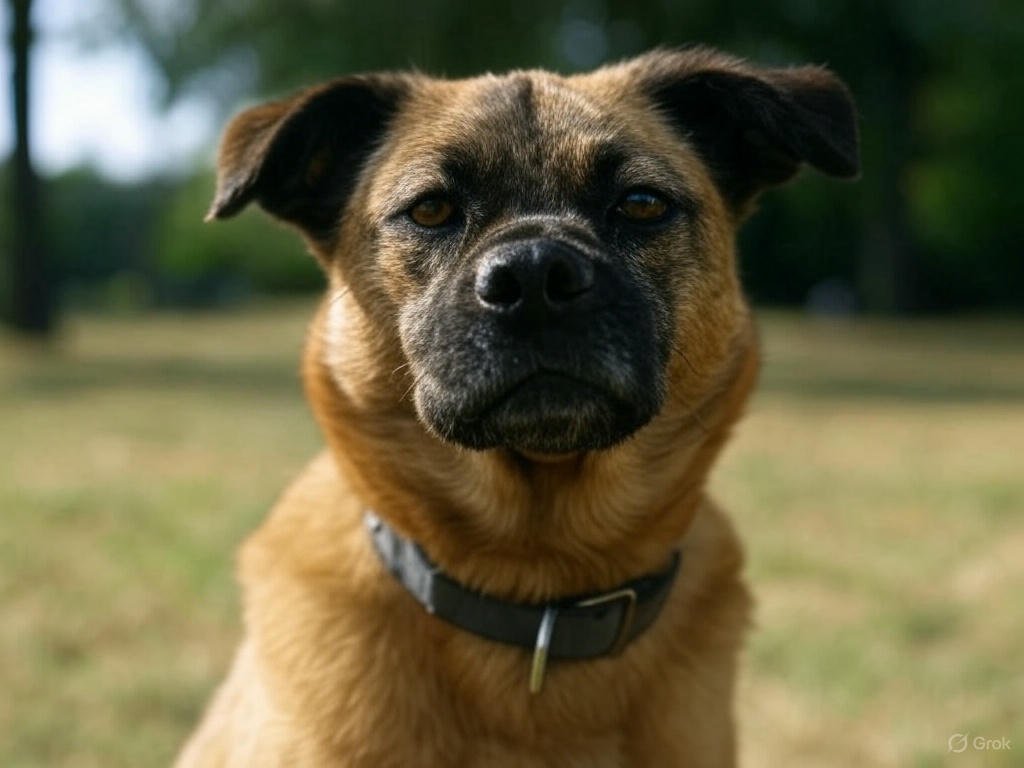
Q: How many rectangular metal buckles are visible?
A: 1